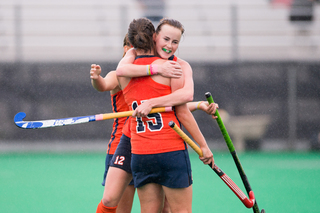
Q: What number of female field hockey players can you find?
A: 3